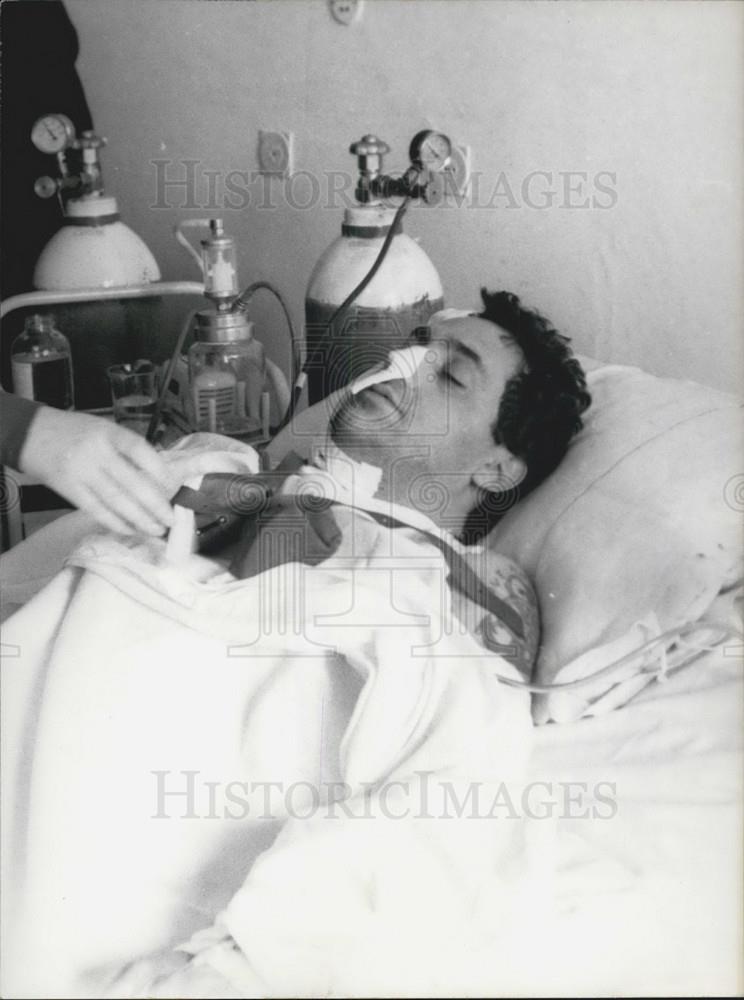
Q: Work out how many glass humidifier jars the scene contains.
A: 1